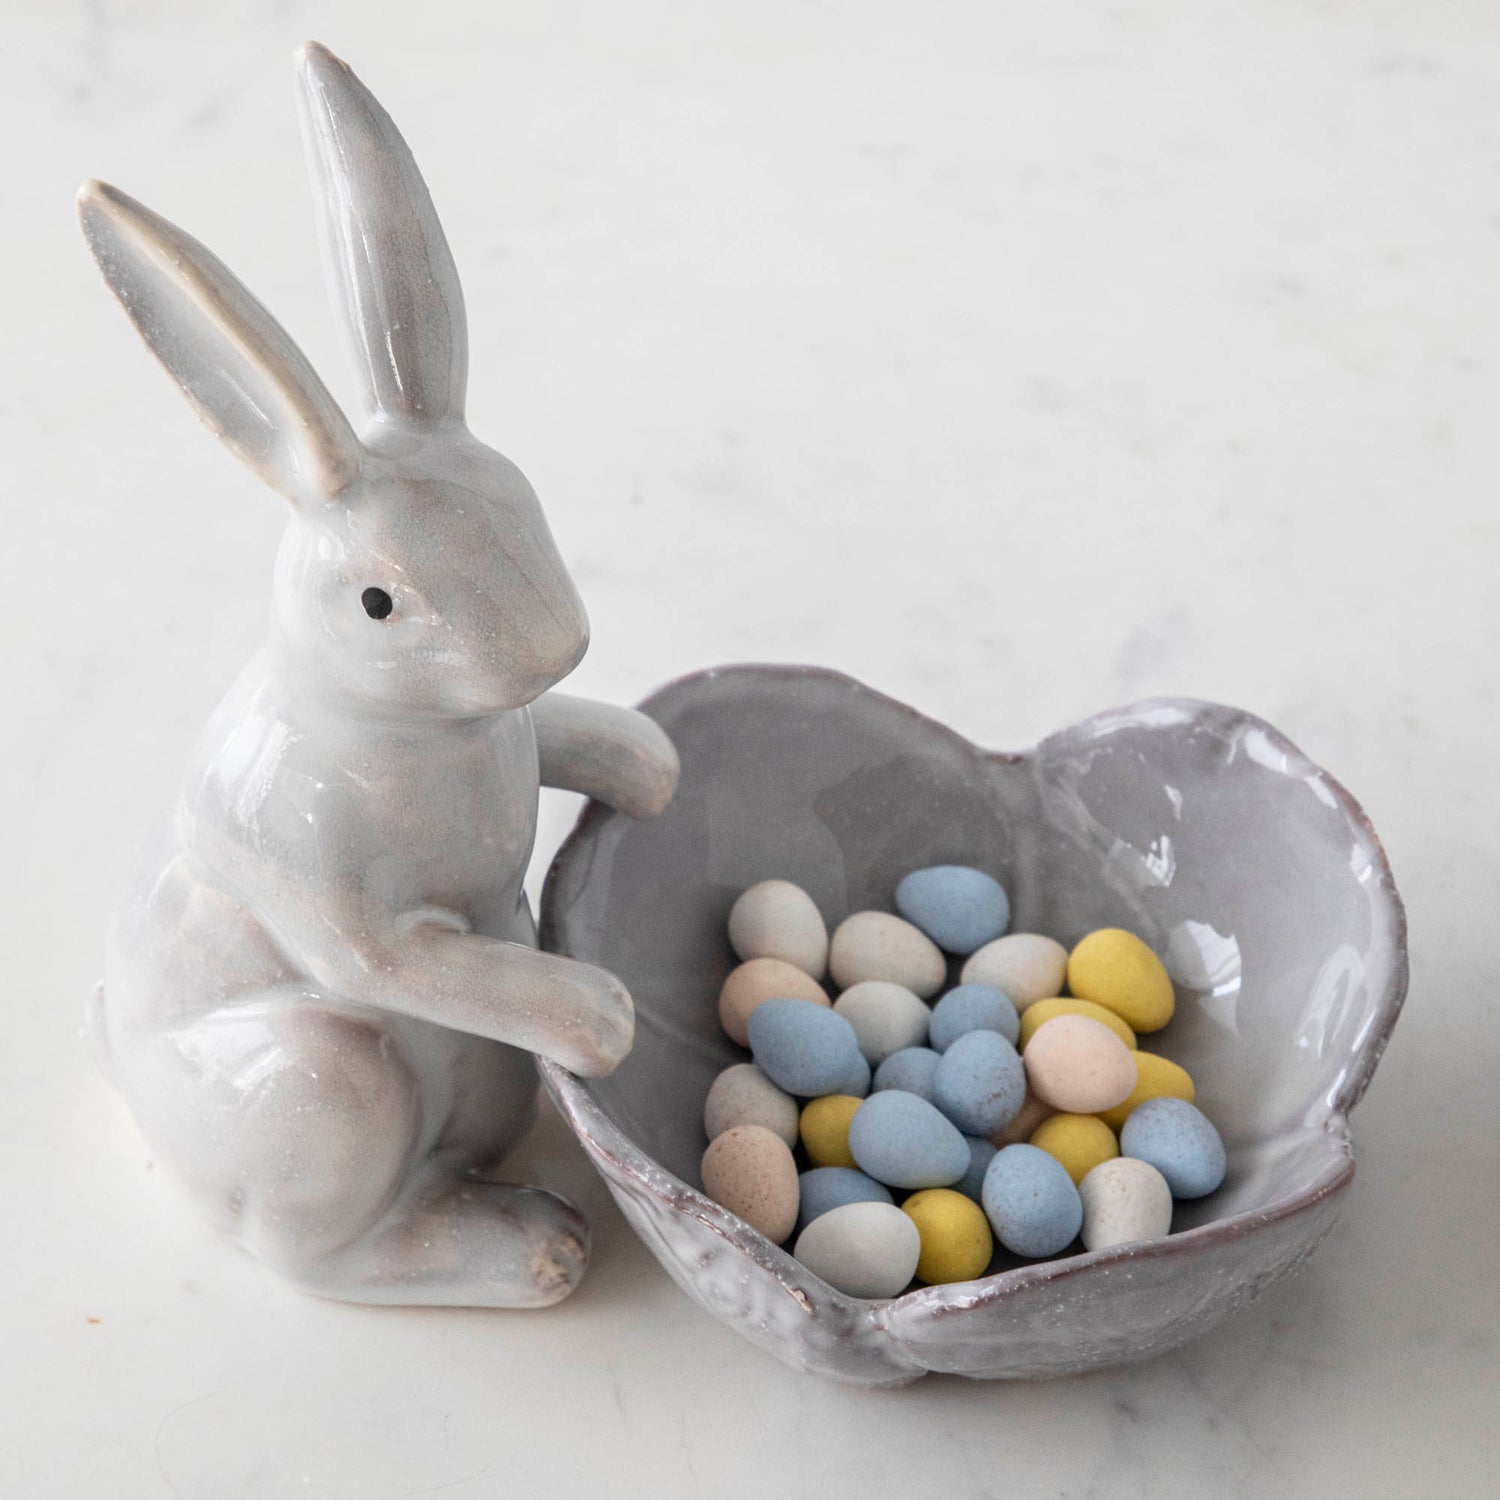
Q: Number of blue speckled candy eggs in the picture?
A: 11